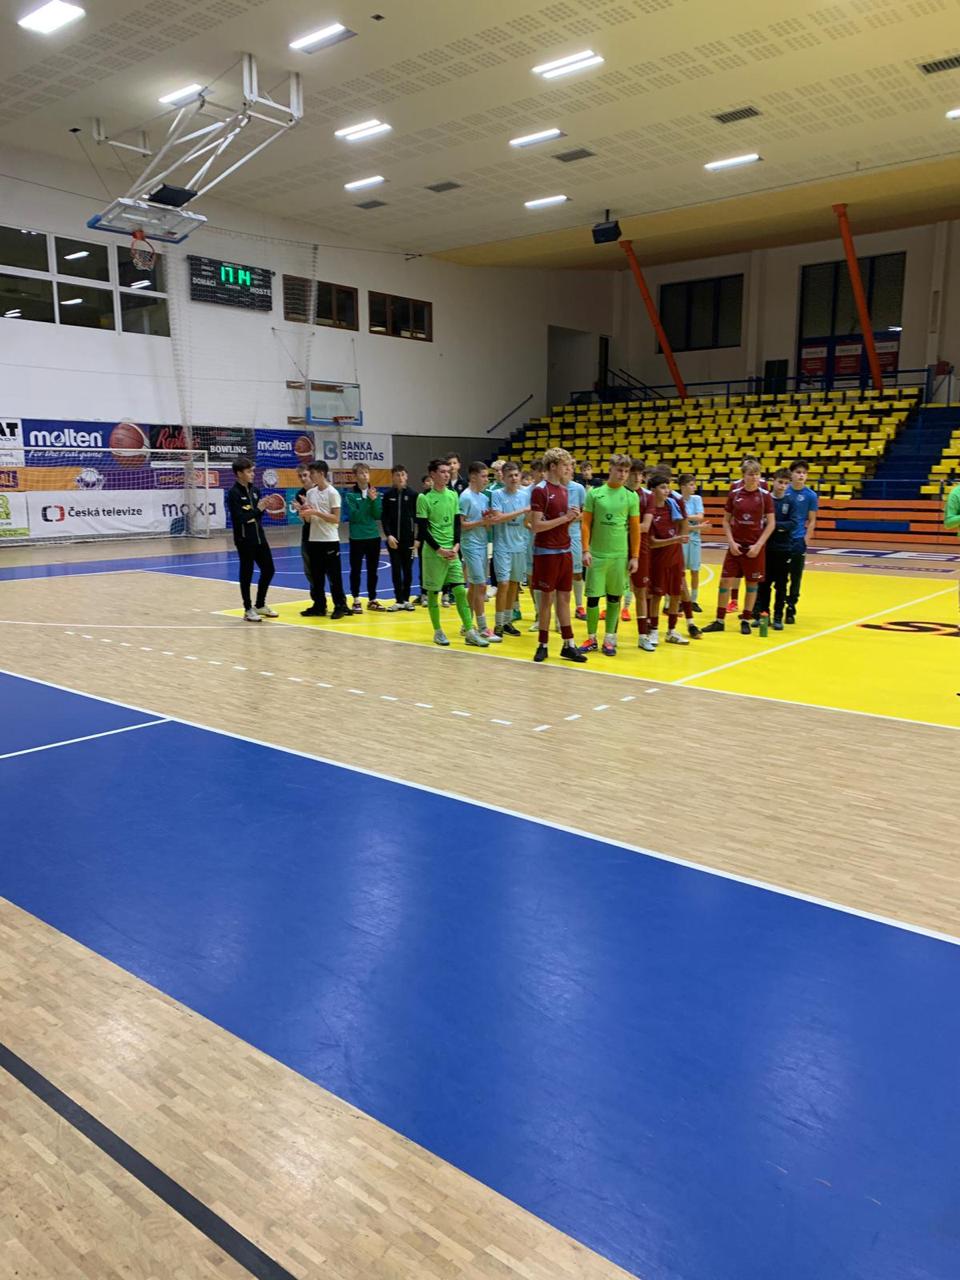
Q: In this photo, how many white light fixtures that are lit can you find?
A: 10